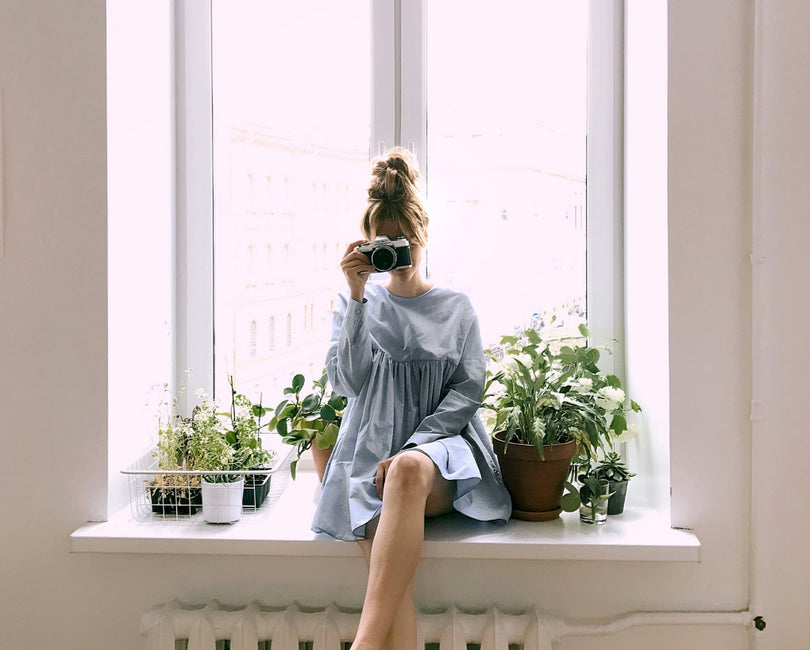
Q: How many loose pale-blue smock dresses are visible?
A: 1